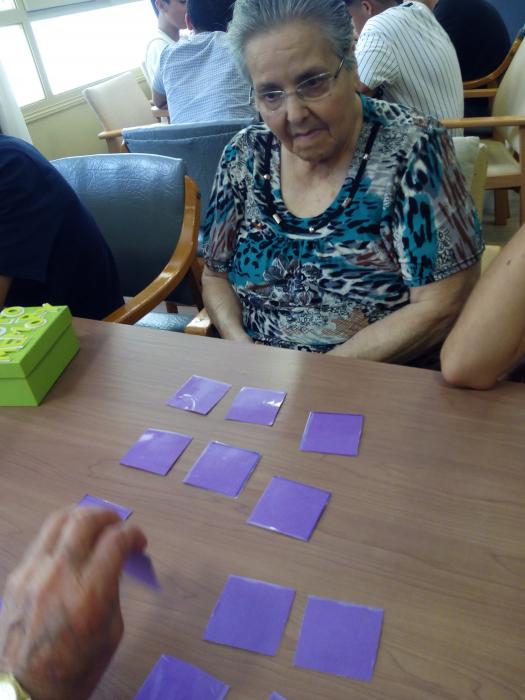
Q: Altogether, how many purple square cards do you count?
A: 12